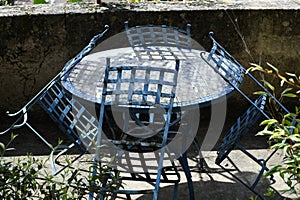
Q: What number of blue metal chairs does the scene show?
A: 4